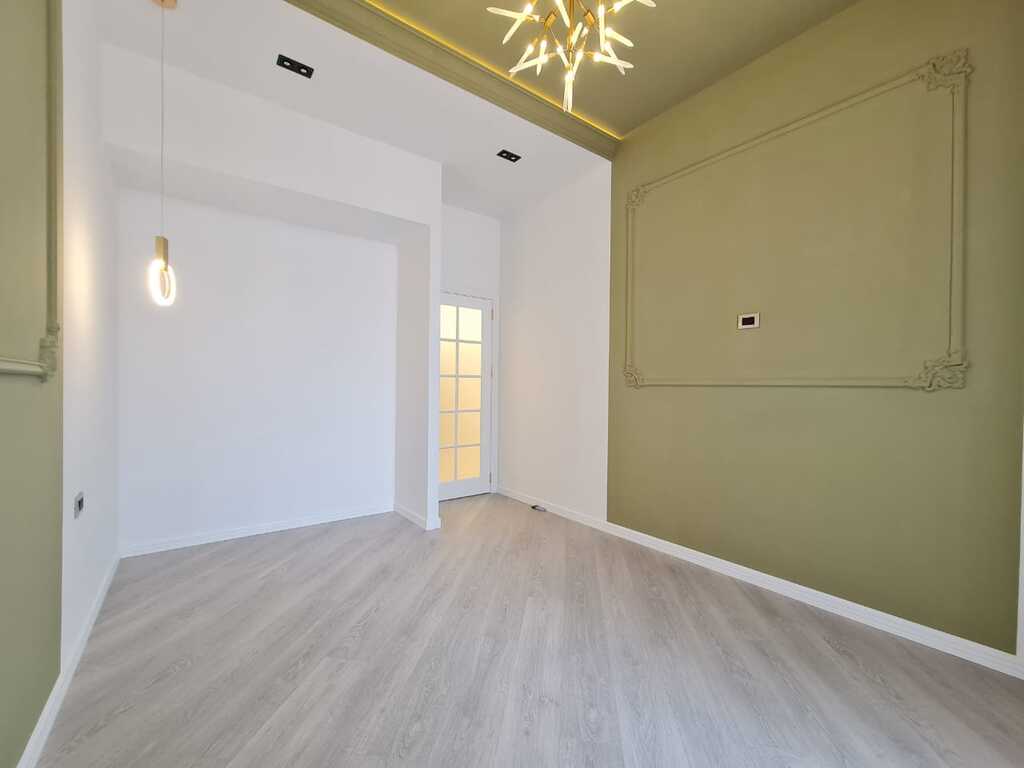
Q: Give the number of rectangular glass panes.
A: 10